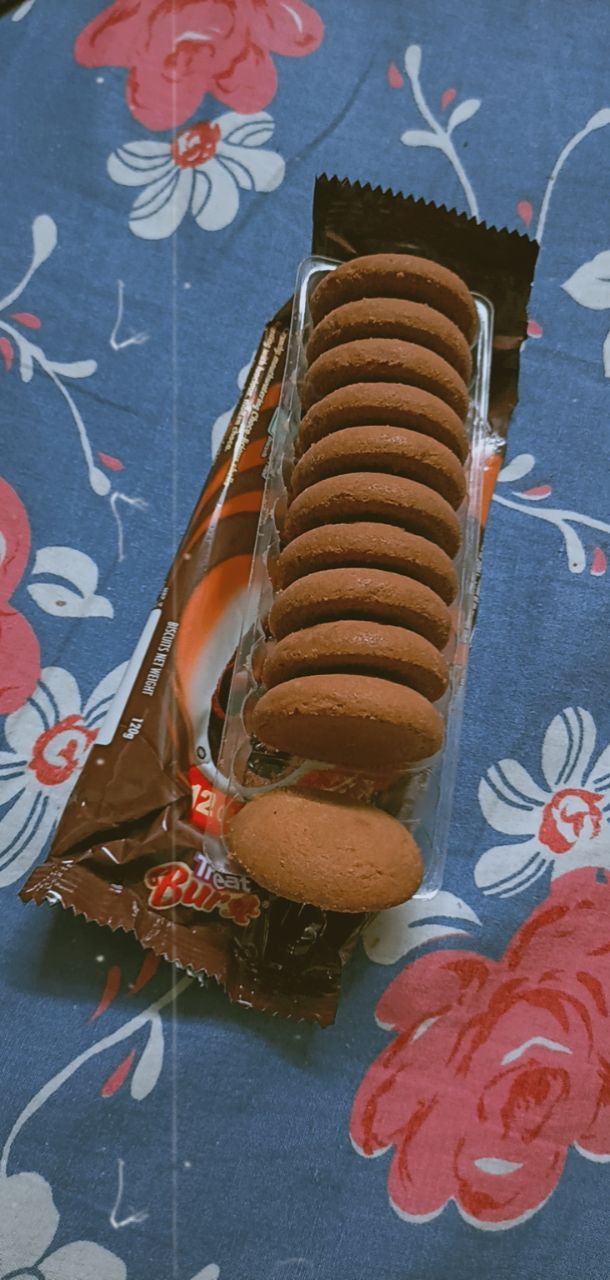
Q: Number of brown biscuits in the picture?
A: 11